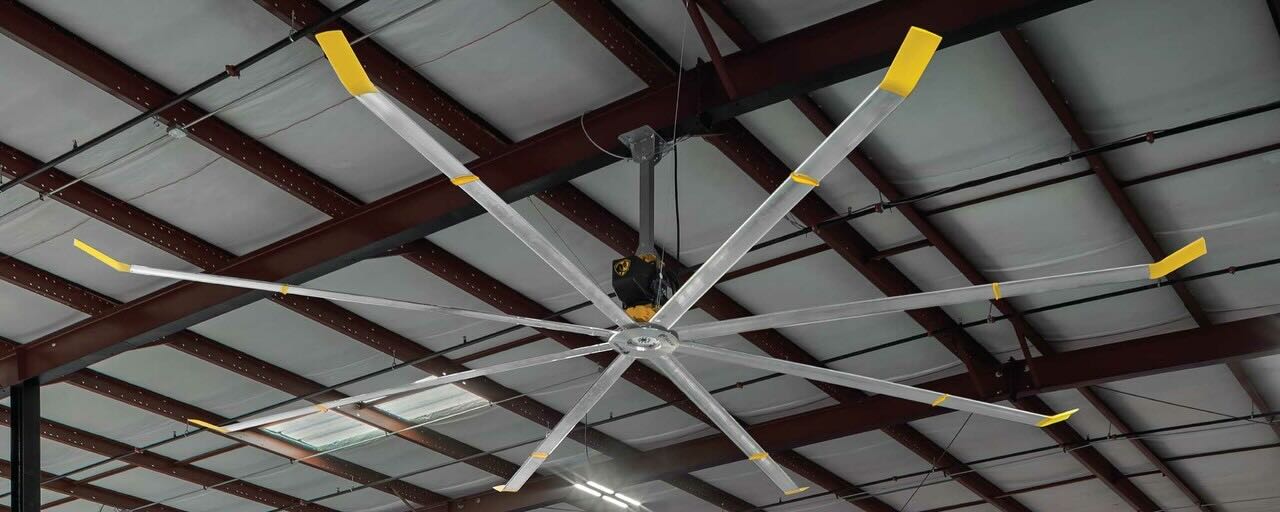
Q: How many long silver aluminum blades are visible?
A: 8